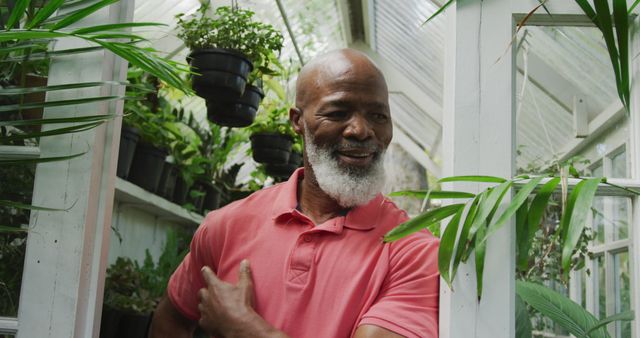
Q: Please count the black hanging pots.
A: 4